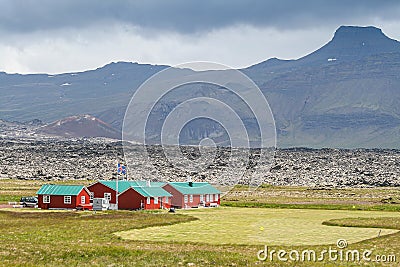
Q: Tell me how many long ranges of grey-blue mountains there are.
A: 1